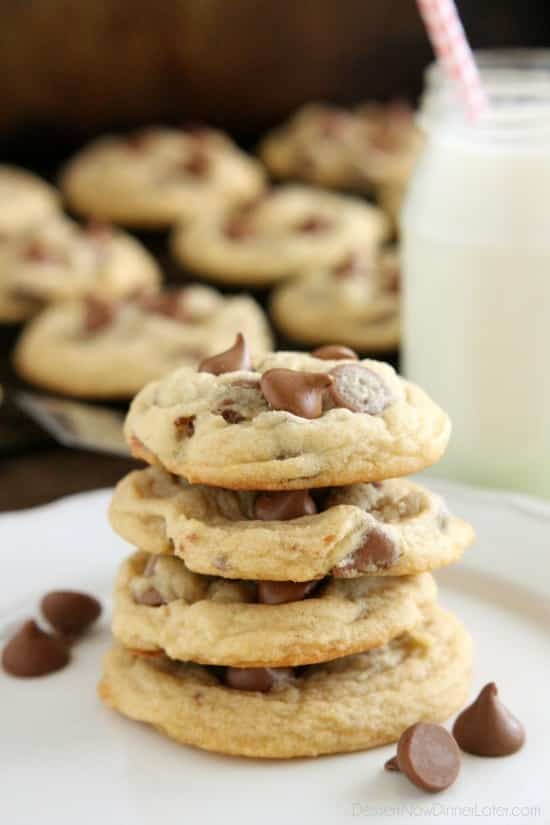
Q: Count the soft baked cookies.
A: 11